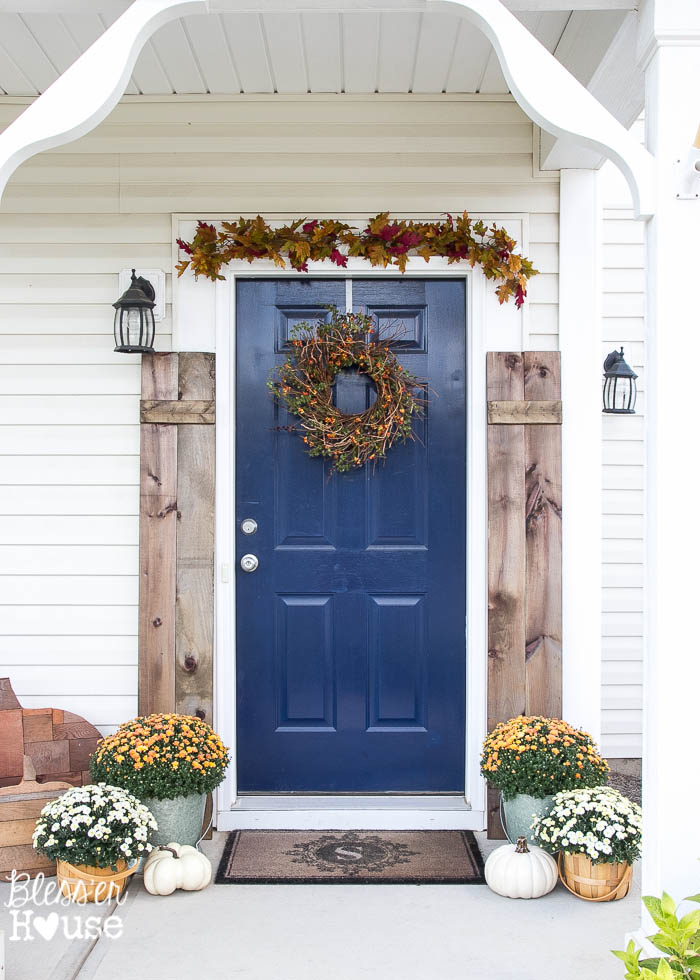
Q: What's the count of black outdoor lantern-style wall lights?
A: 2